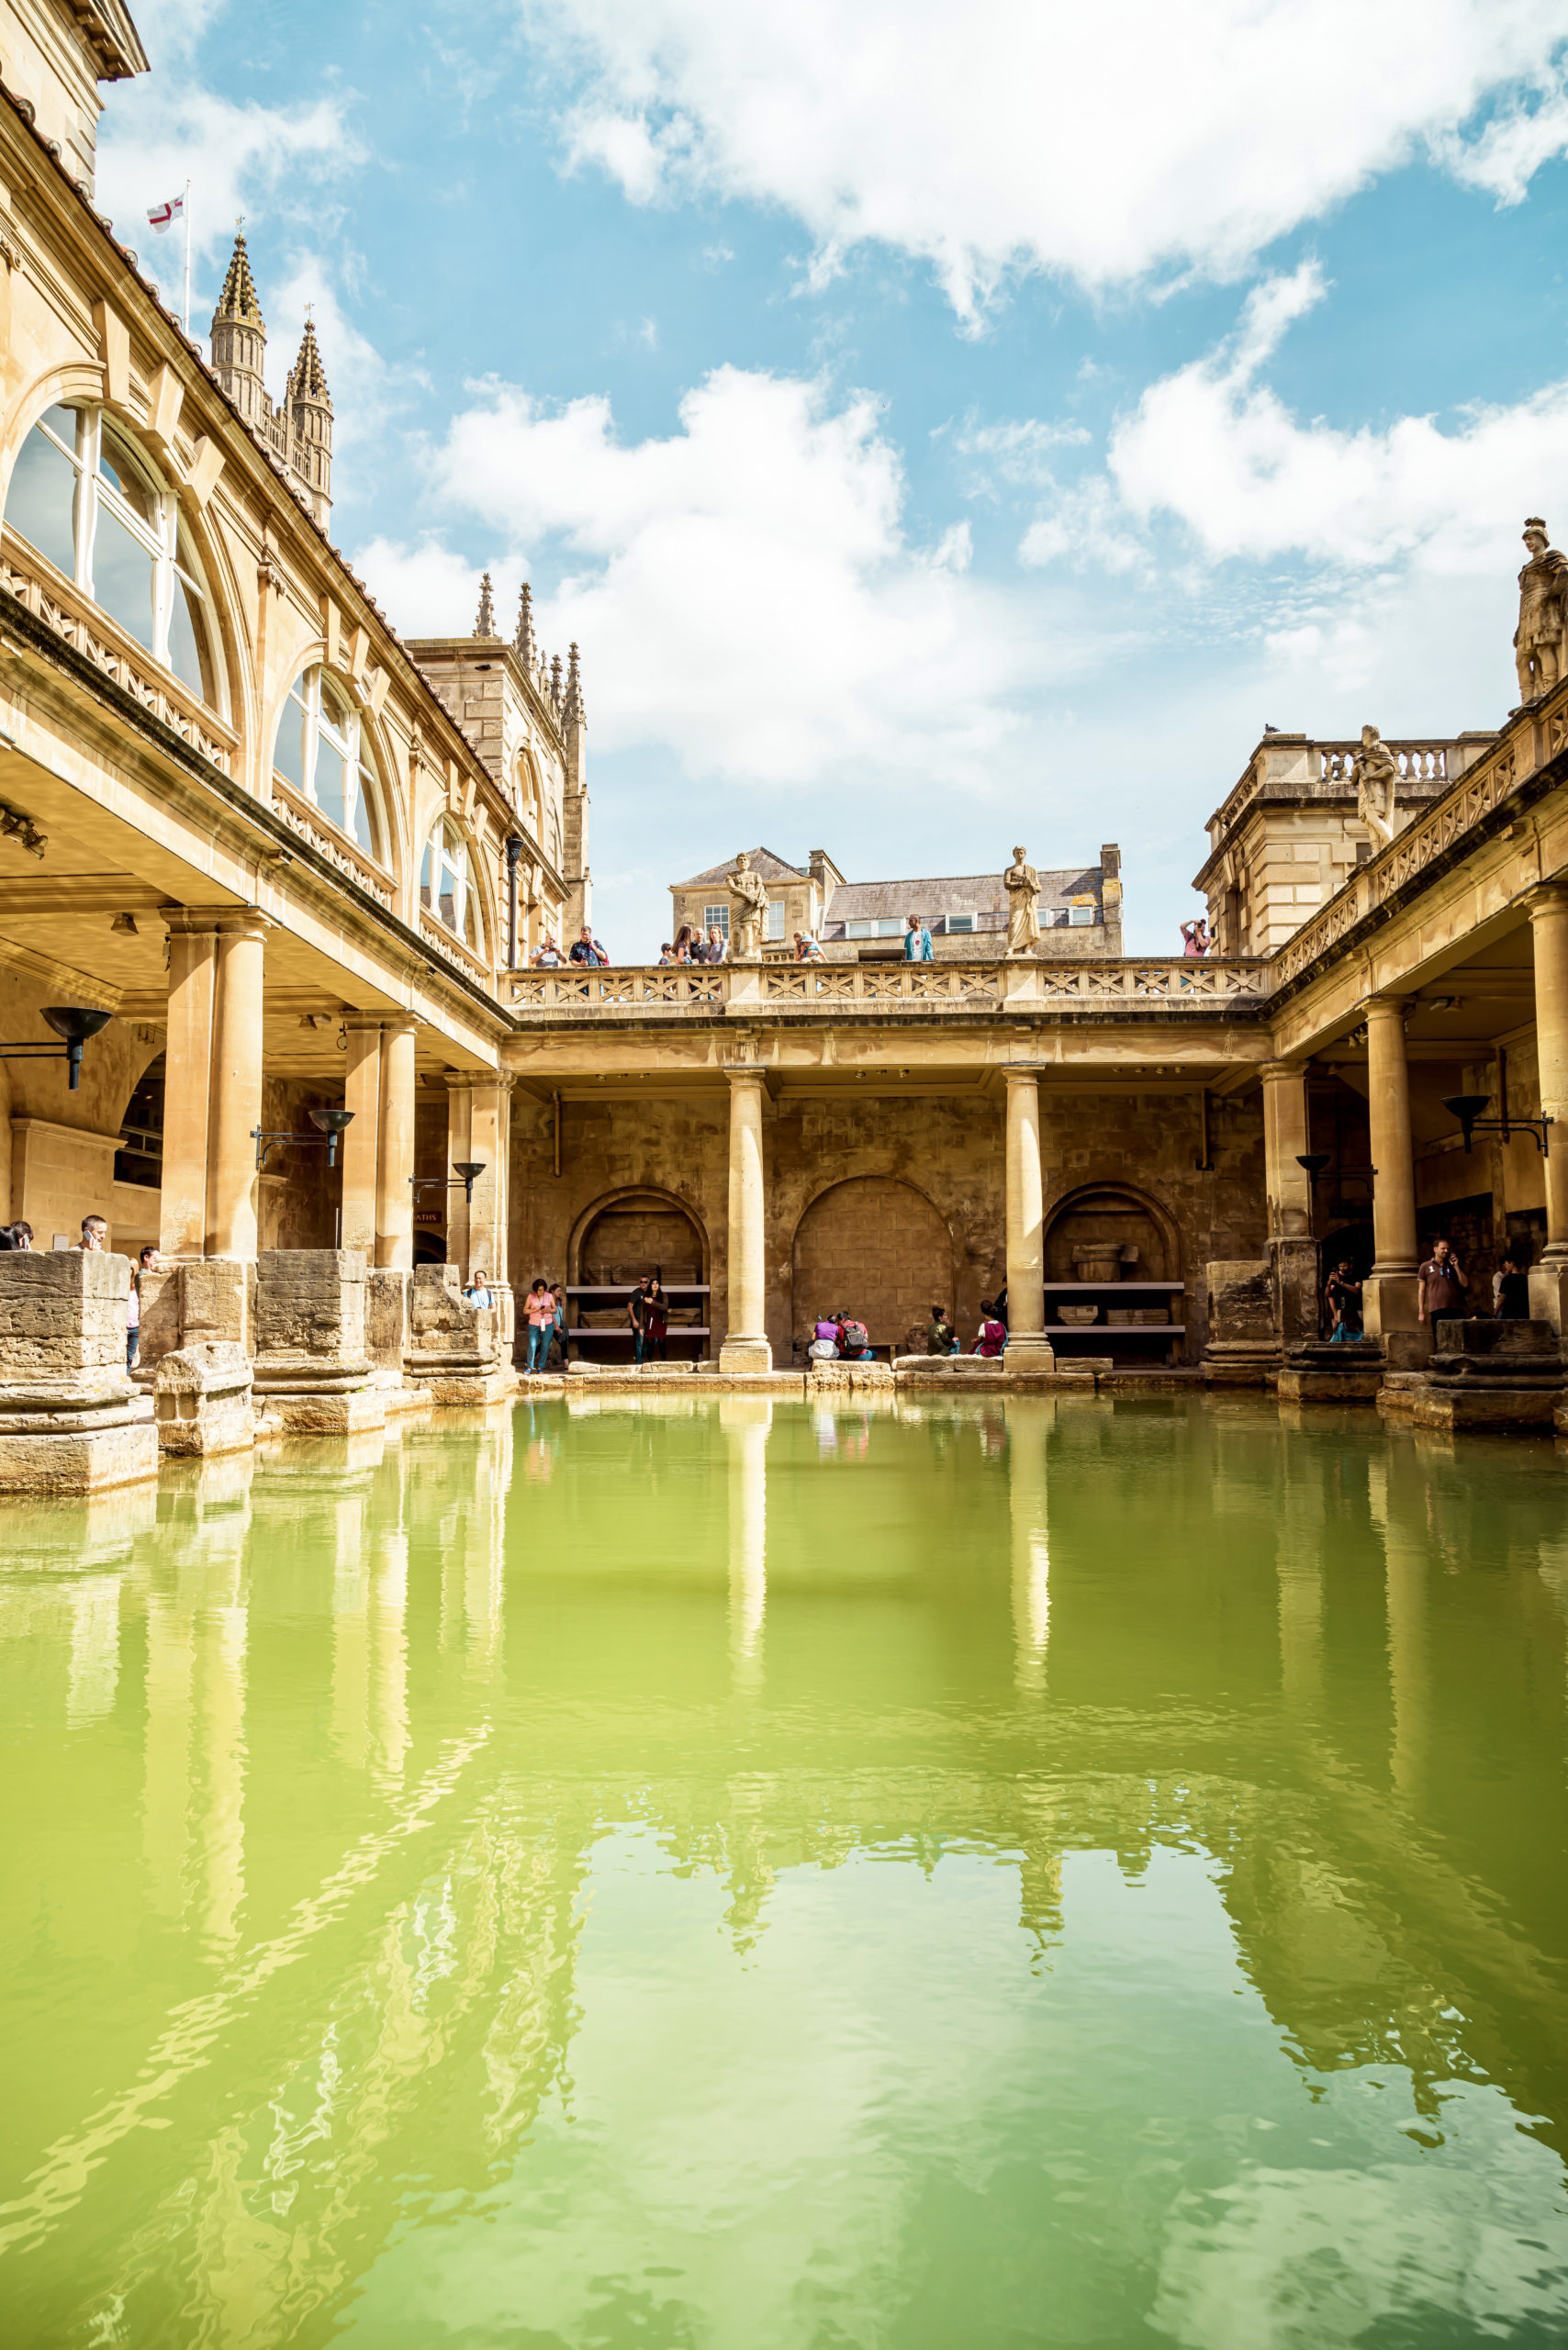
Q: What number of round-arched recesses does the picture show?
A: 3